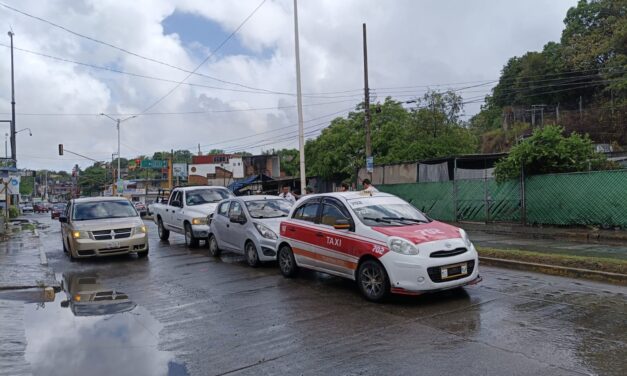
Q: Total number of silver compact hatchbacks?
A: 1